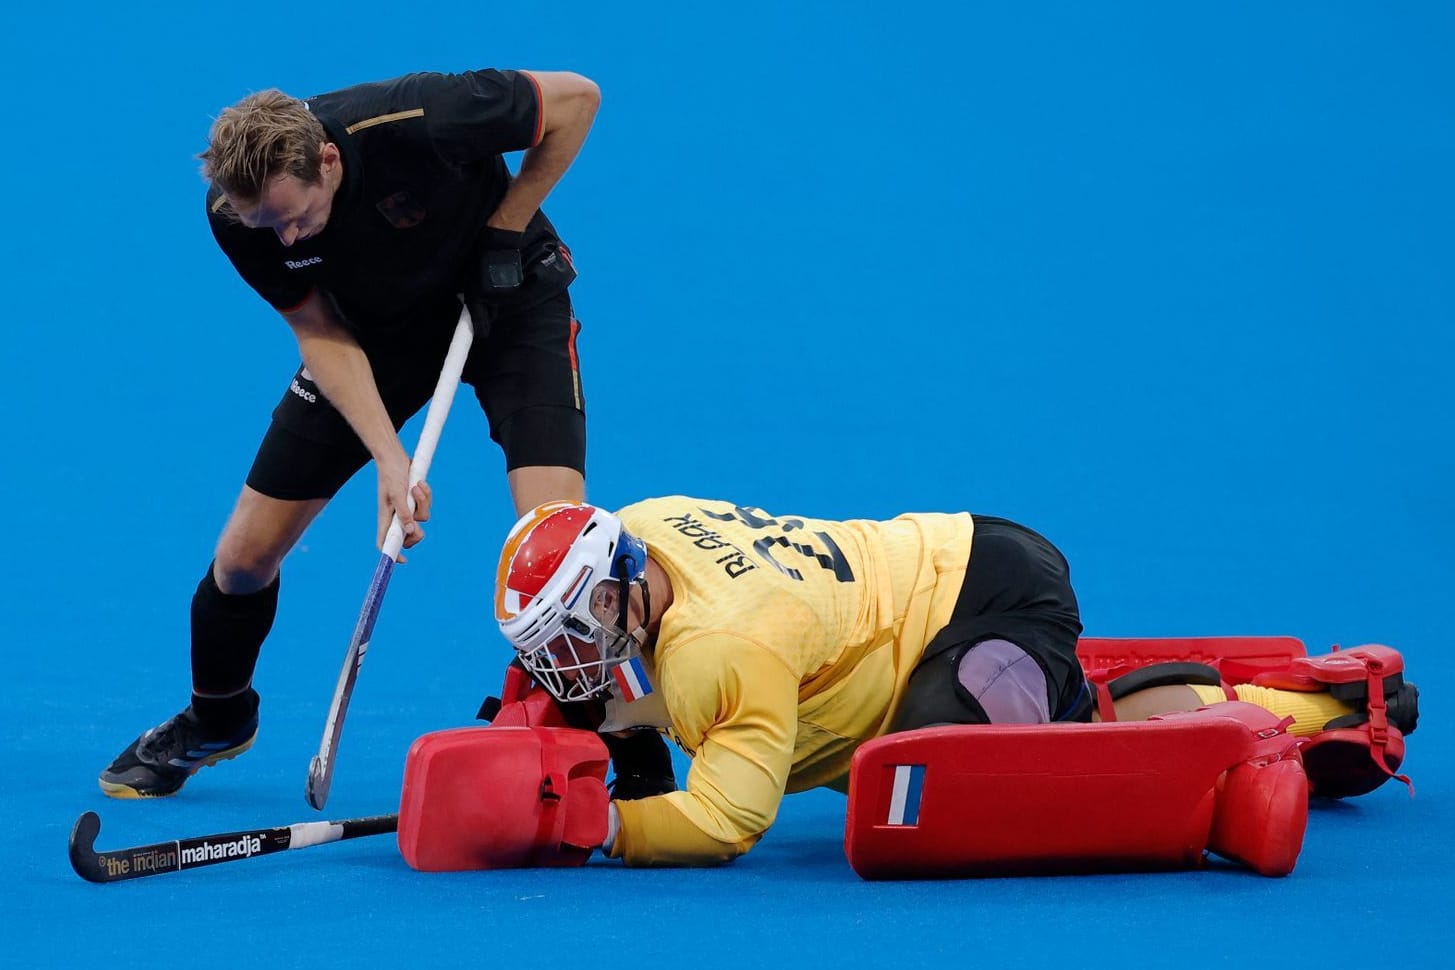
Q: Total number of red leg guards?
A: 2